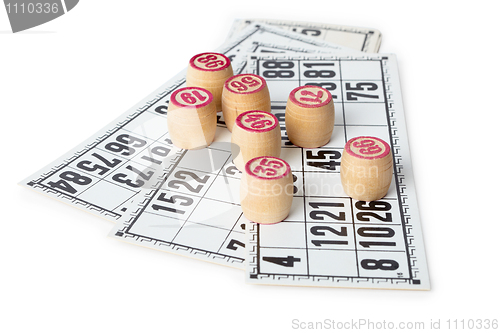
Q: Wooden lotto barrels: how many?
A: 7